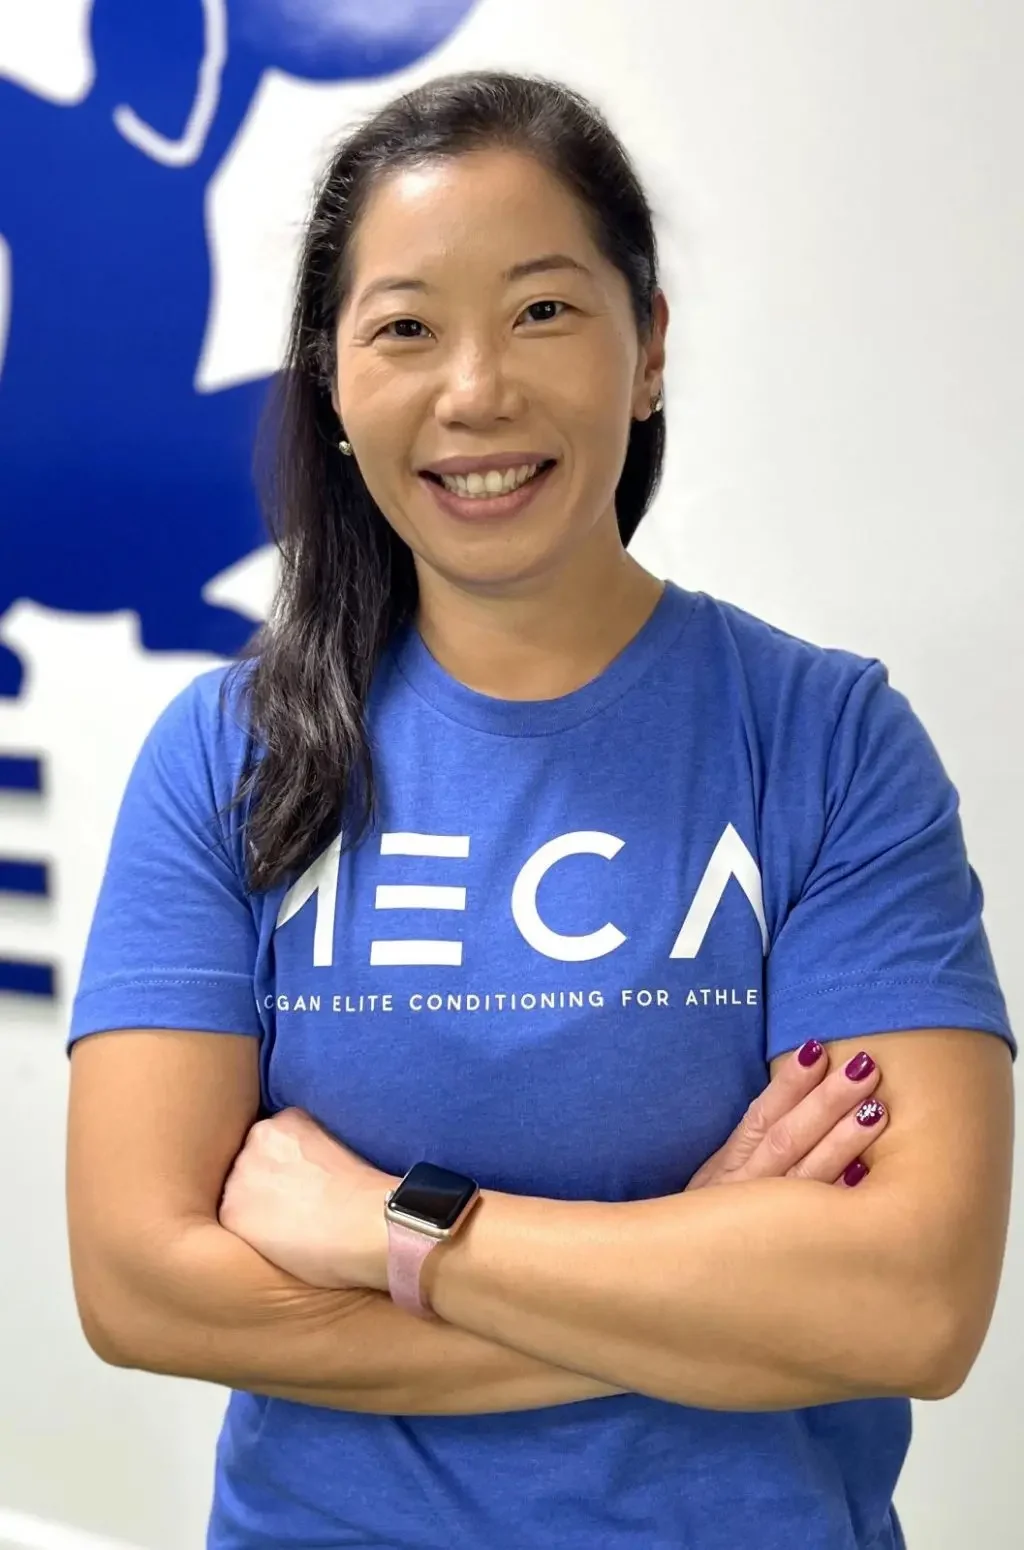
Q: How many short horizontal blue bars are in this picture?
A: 3